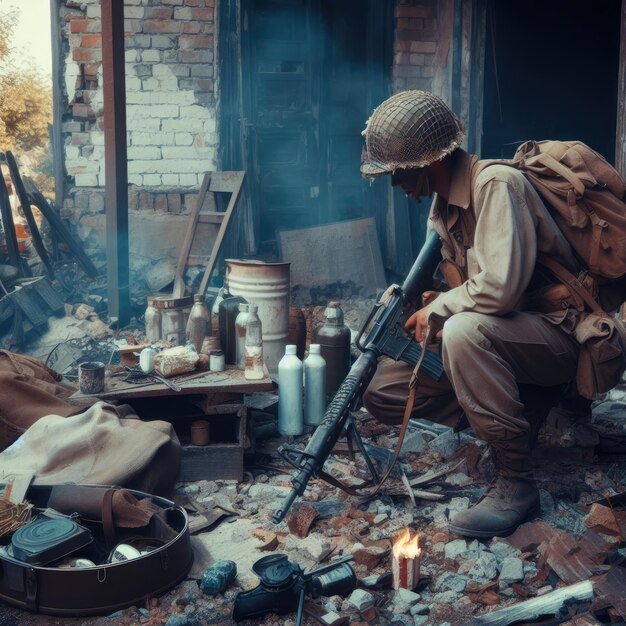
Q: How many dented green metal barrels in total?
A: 0